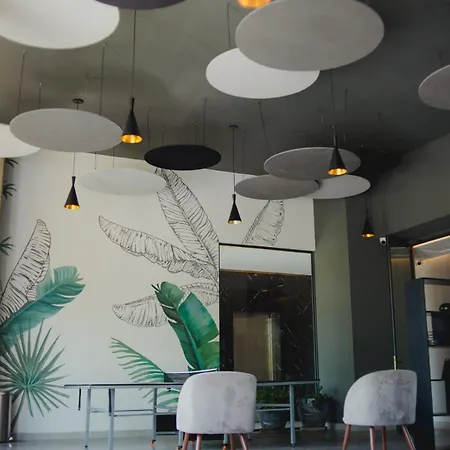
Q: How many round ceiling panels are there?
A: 12